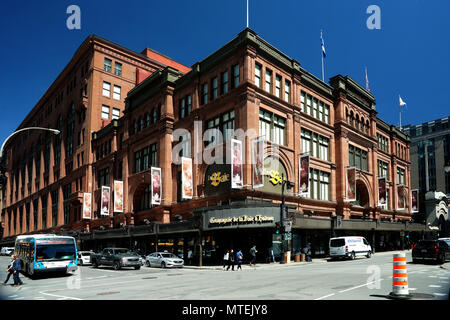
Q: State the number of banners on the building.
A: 12